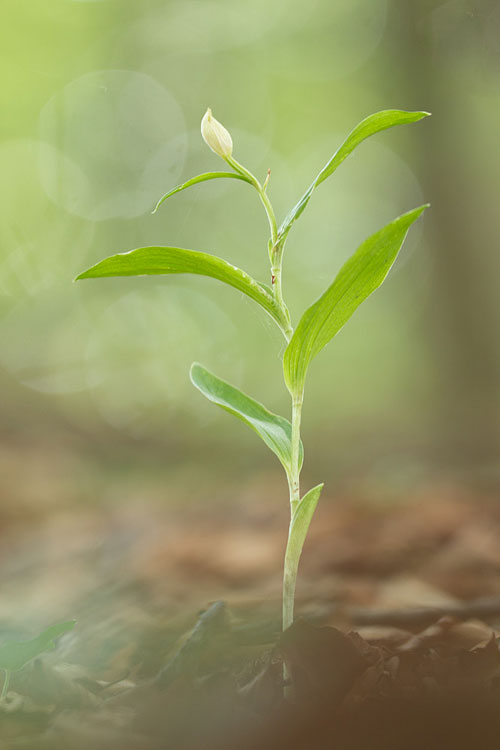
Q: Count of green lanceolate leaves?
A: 6